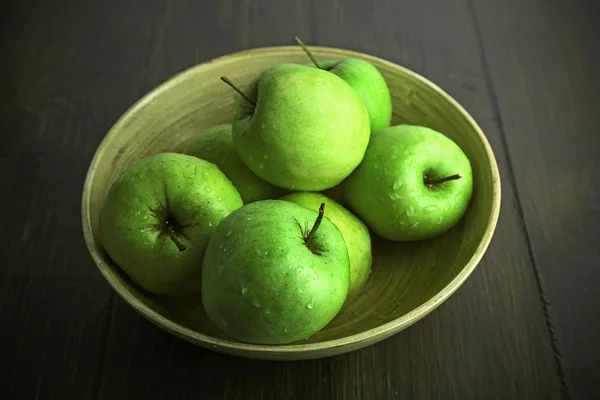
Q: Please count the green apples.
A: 7